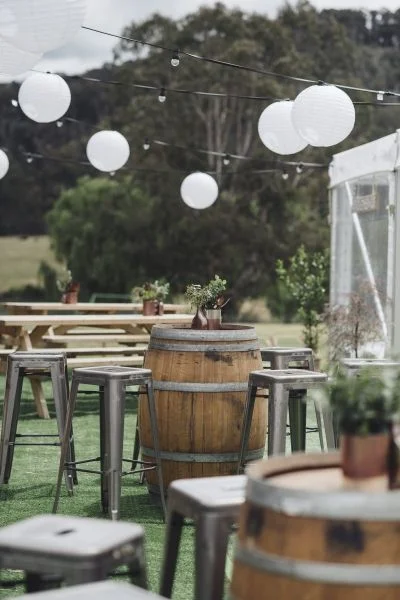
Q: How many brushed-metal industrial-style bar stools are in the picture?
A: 8